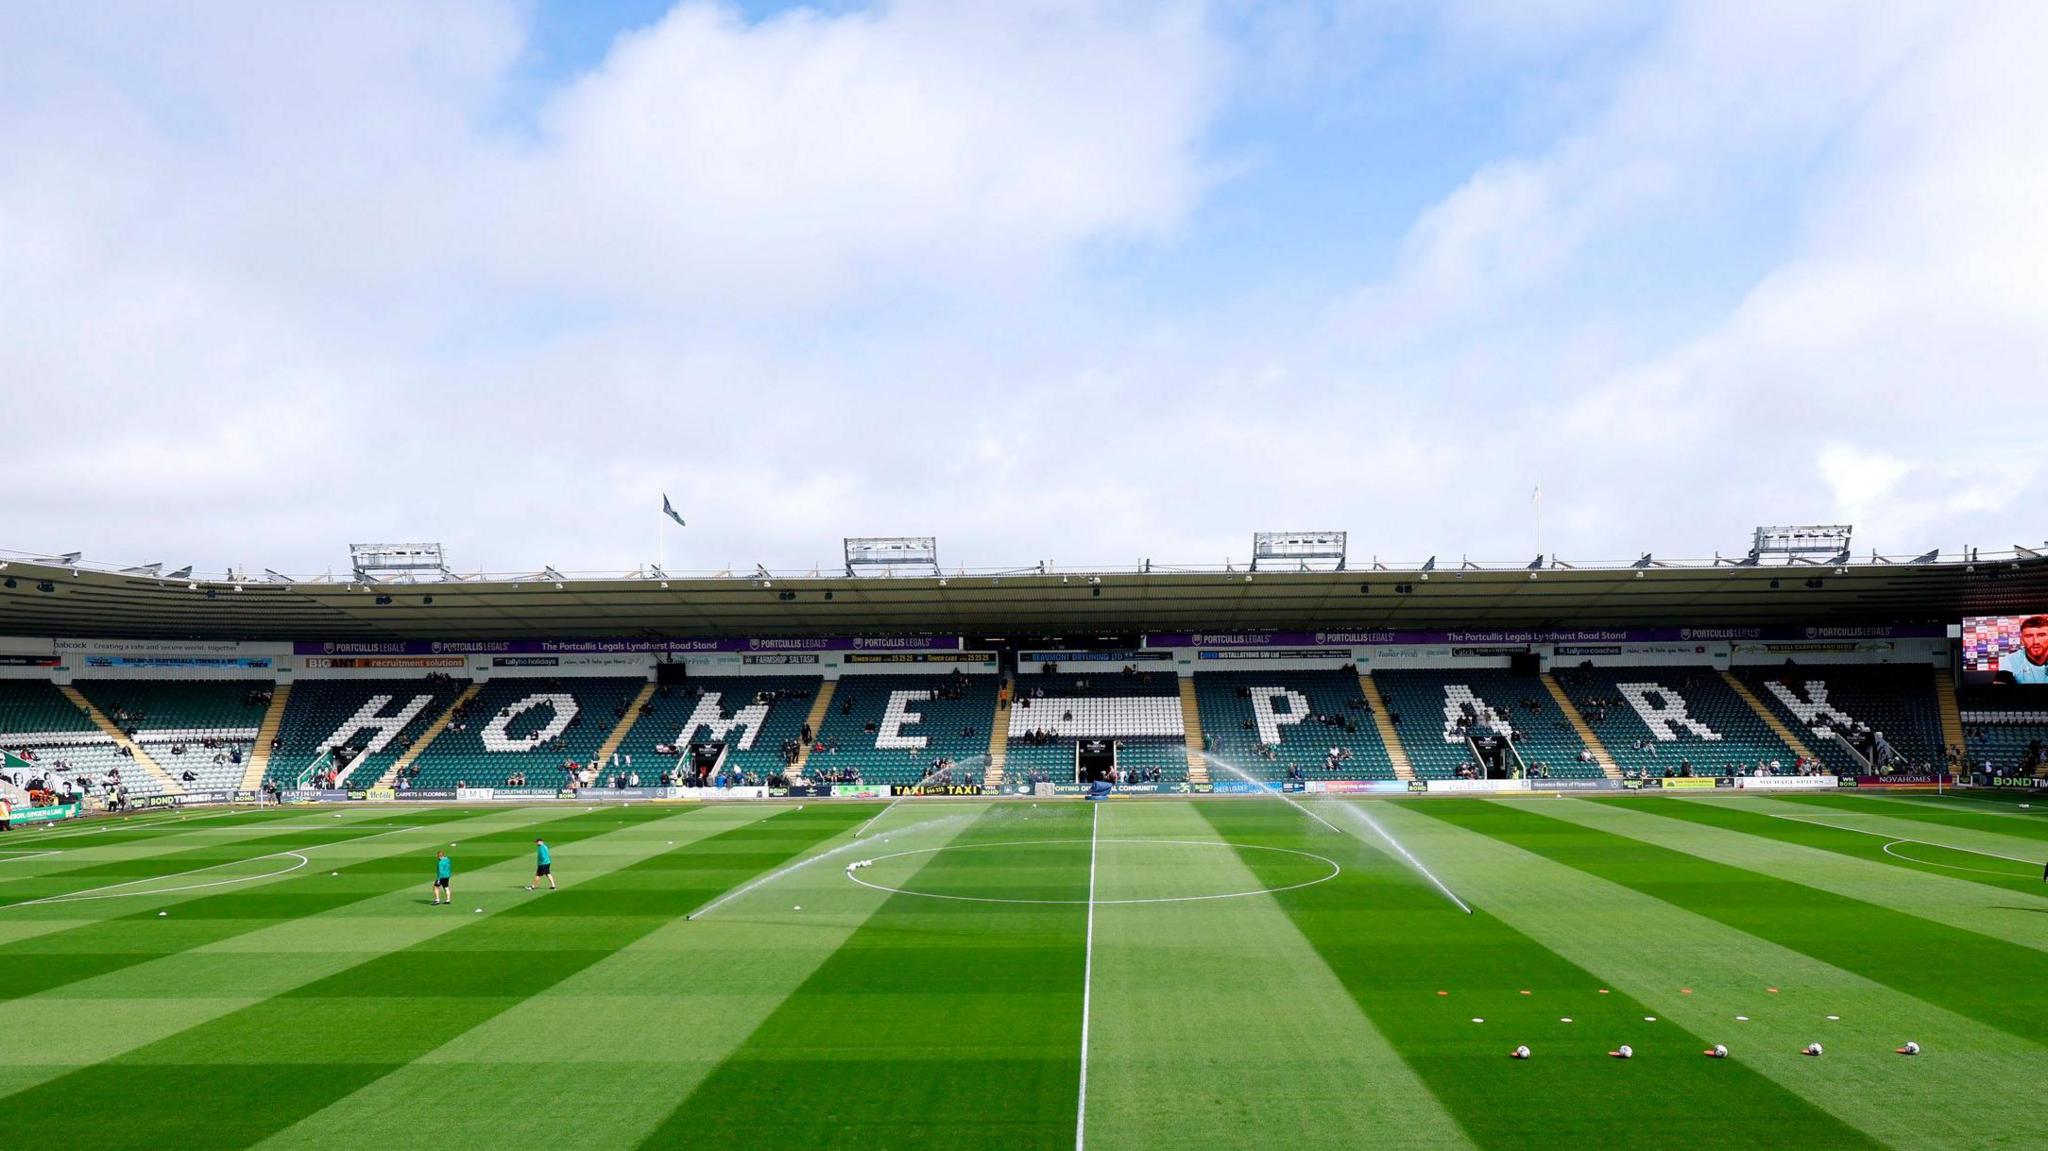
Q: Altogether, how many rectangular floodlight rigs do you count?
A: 4